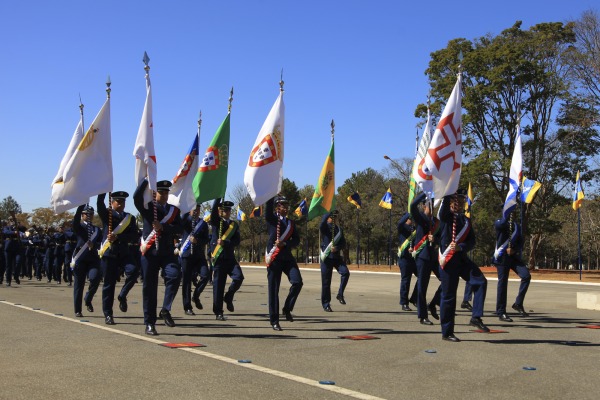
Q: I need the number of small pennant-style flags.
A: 9